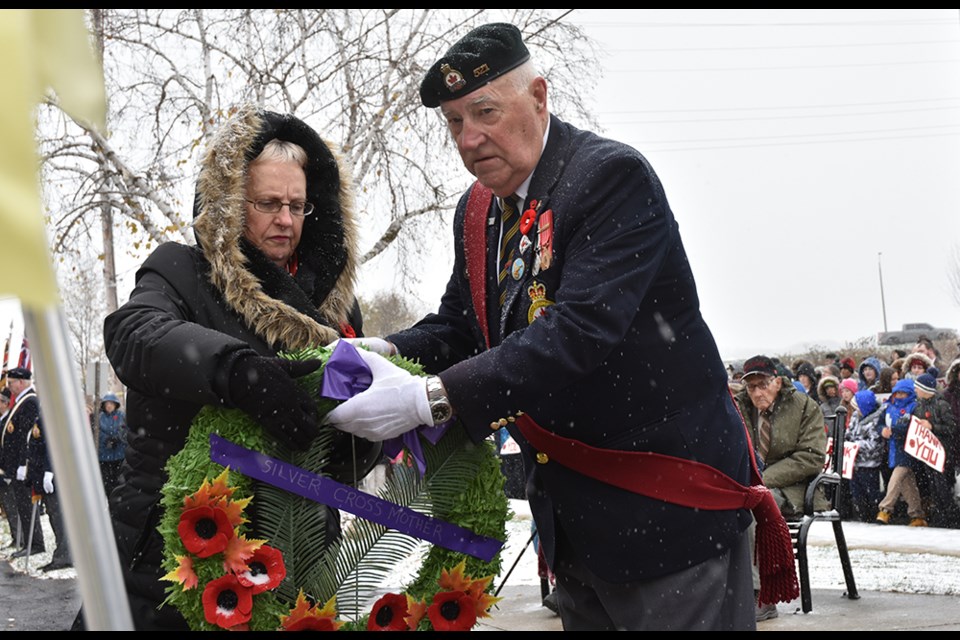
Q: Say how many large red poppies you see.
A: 6